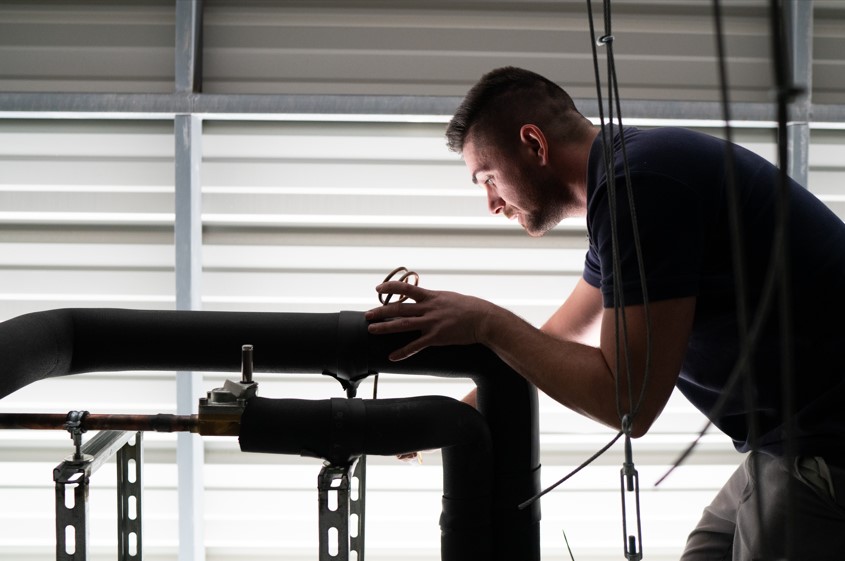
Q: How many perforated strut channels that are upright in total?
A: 4